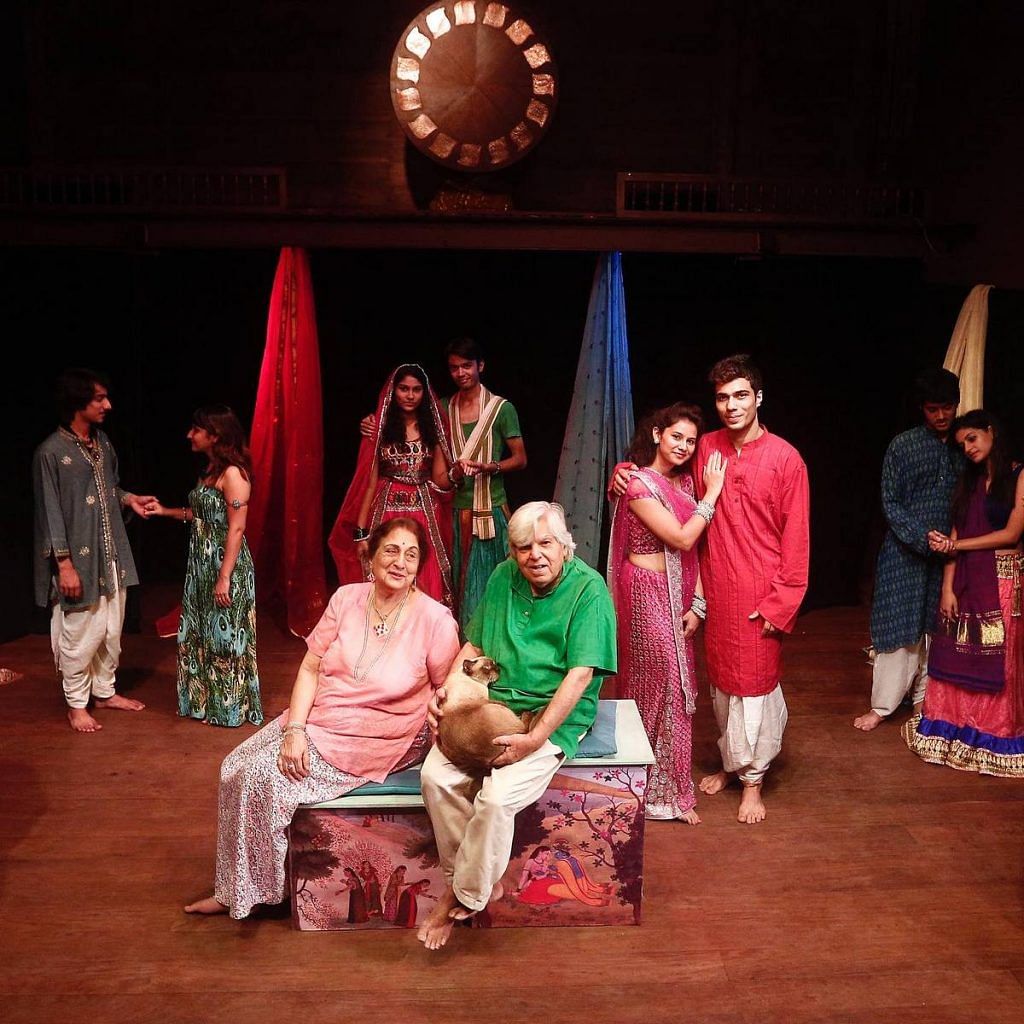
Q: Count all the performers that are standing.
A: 8